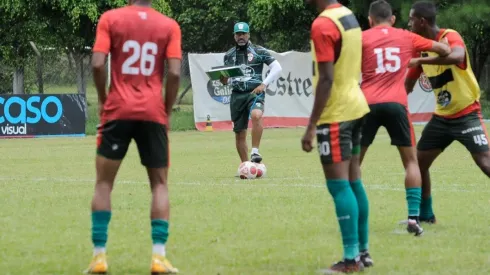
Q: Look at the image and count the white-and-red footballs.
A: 2